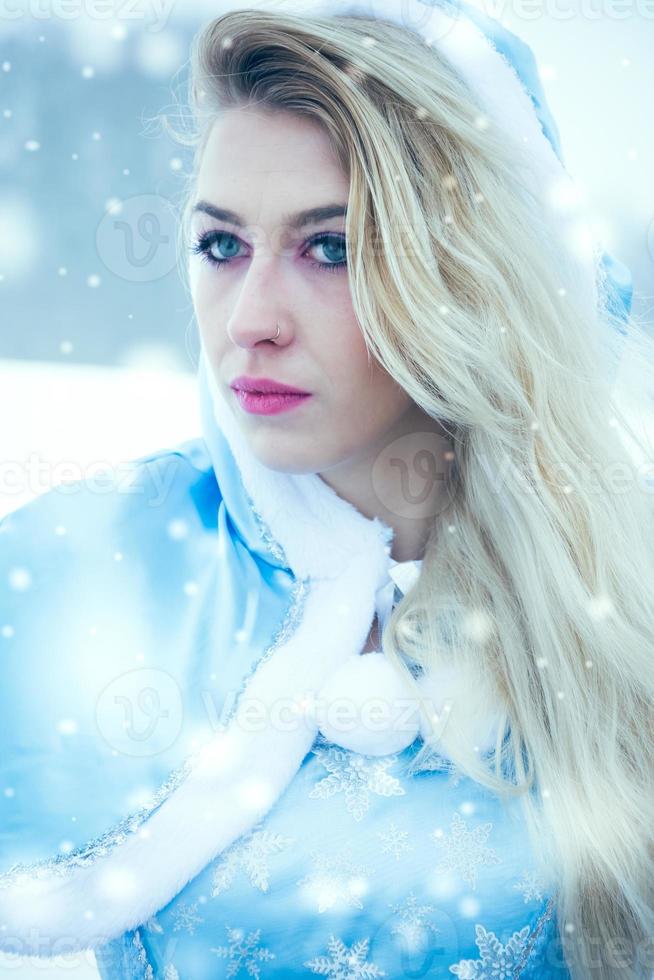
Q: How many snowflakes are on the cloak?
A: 11